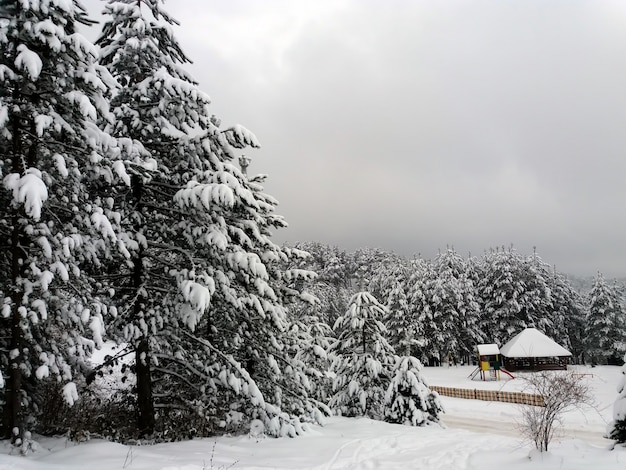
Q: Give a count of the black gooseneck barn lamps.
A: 0